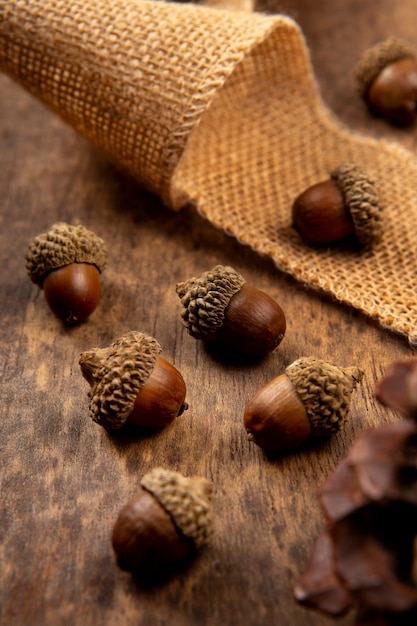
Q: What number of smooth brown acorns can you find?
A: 7